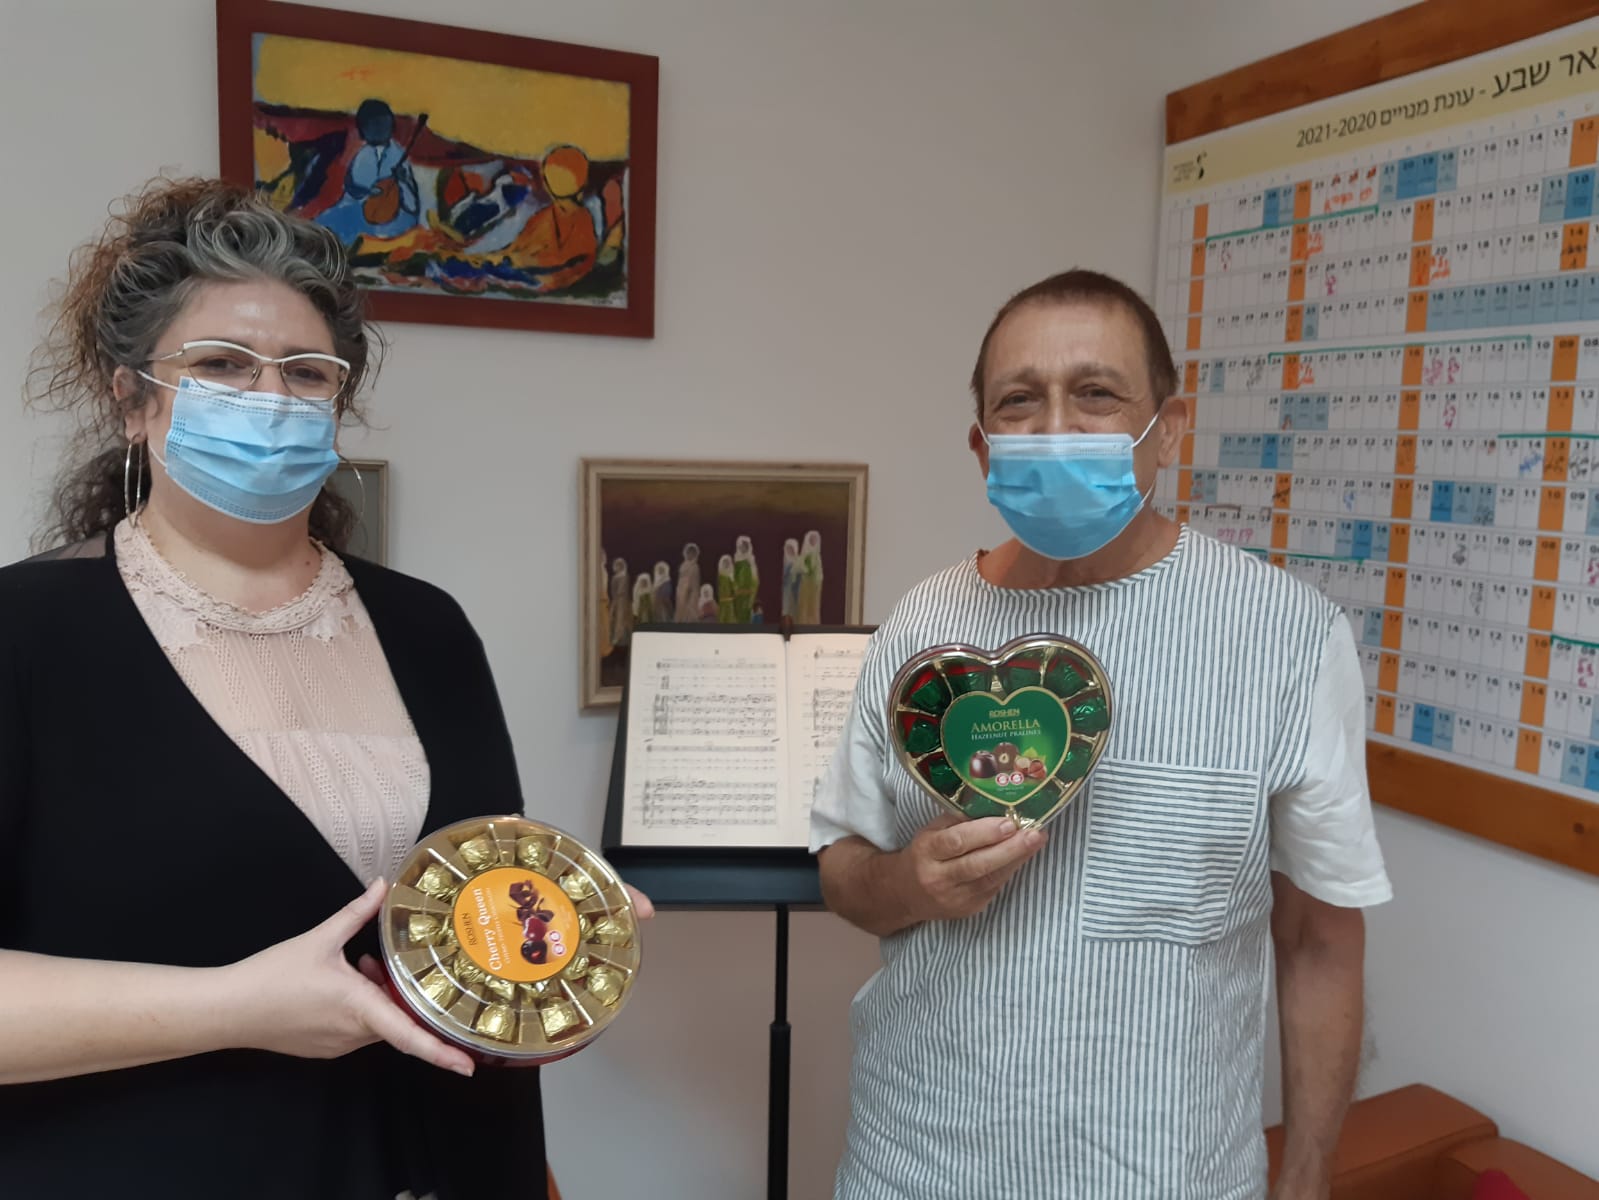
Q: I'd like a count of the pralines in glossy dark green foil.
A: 10